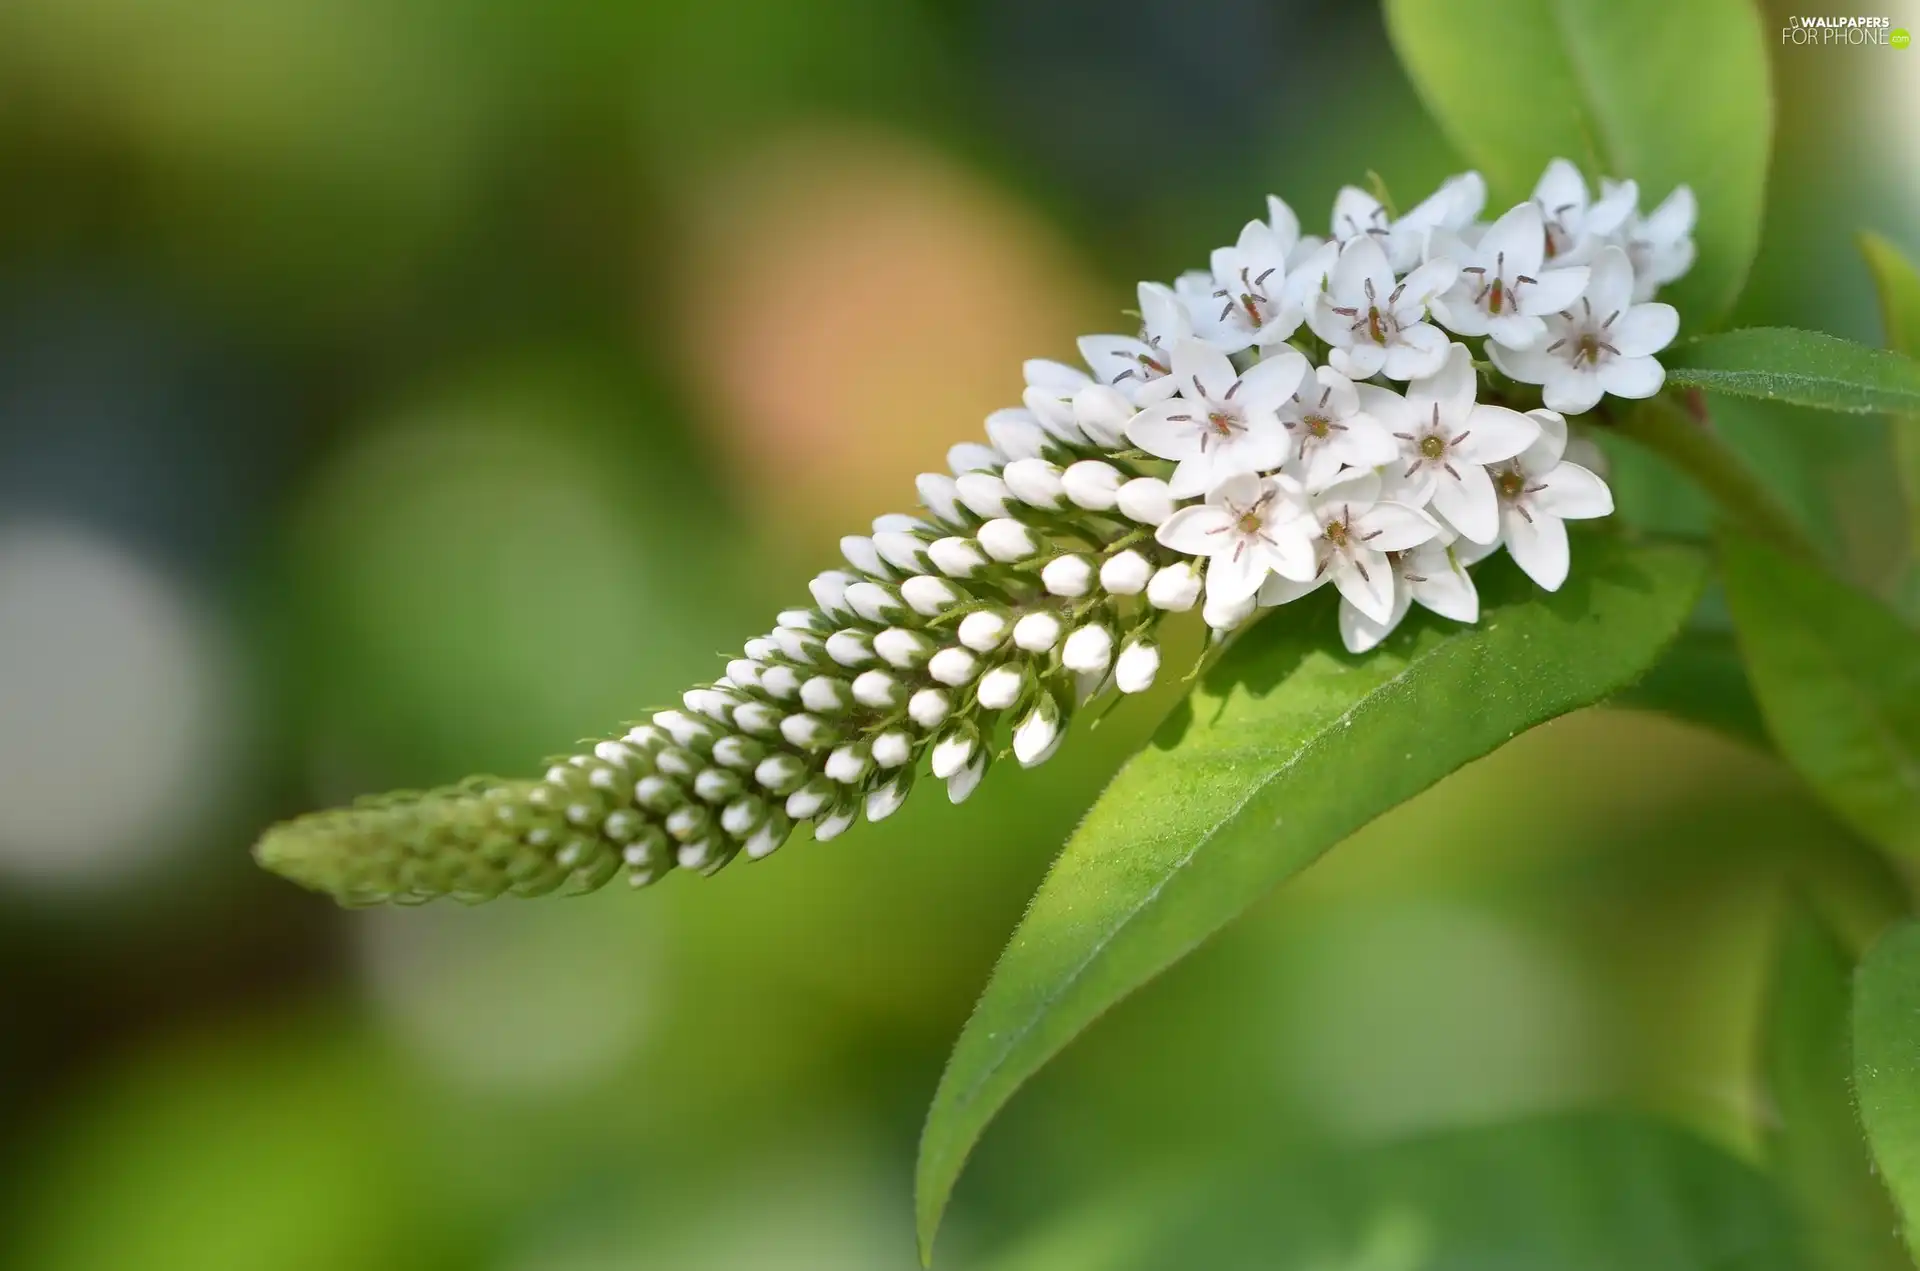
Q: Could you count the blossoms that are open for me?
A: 15